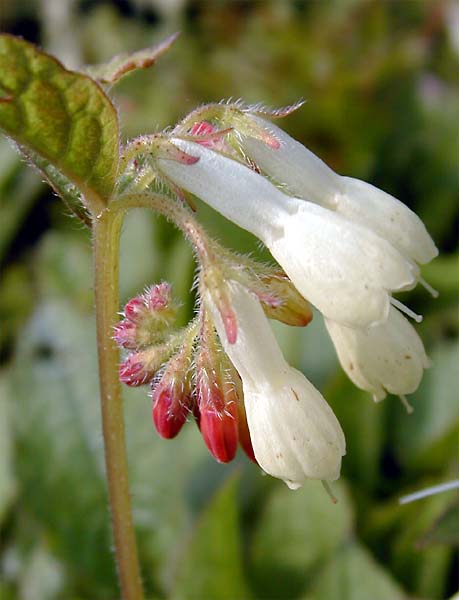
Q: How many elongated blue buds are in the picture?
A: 0